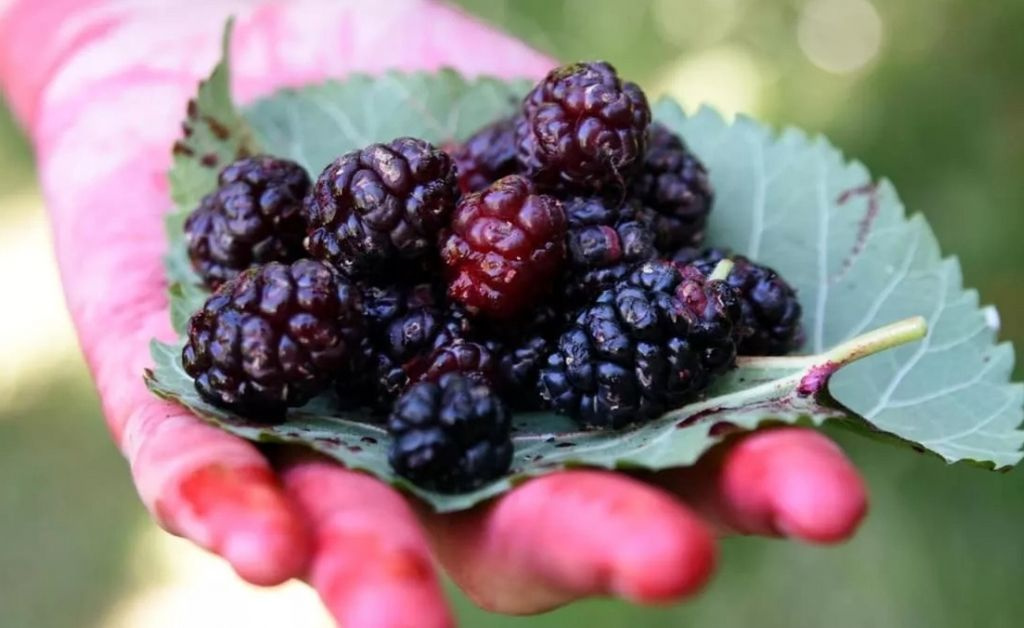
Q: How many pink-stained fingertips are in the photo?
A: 4